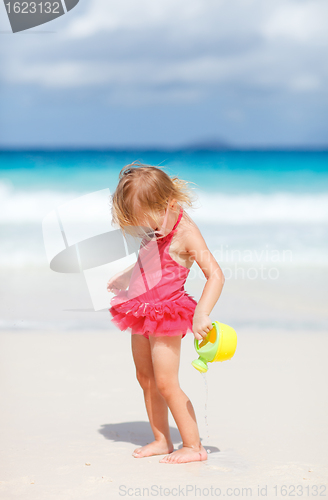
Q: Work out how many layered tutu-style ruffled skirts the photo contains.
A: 1